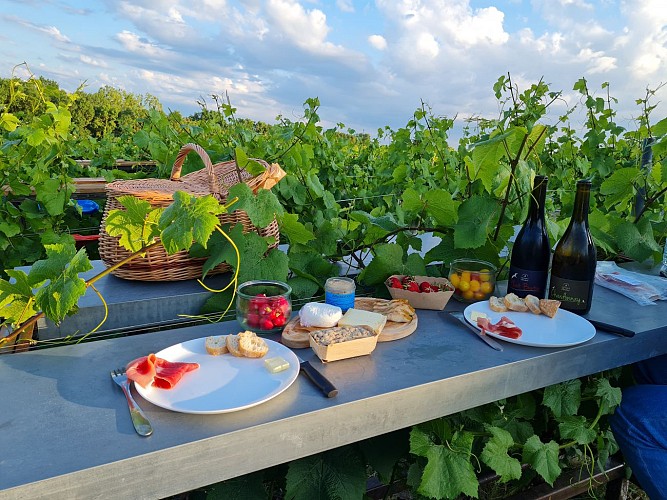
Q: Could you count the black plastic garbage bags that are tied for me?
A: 0